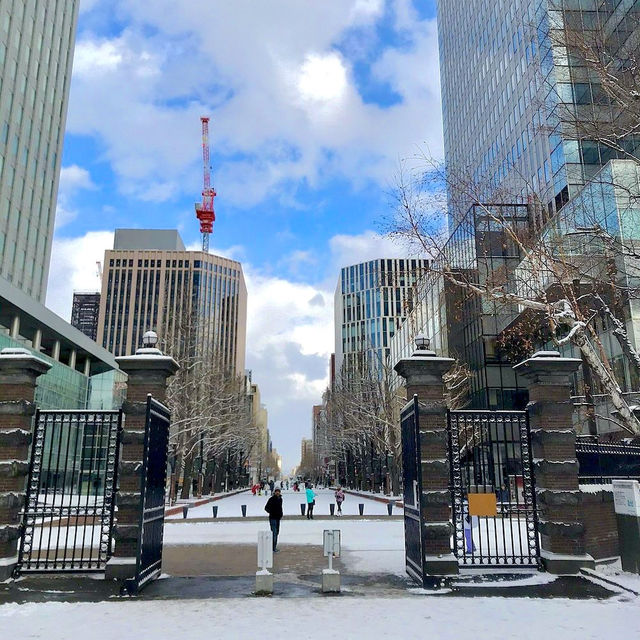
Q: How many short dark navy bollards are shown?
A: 7